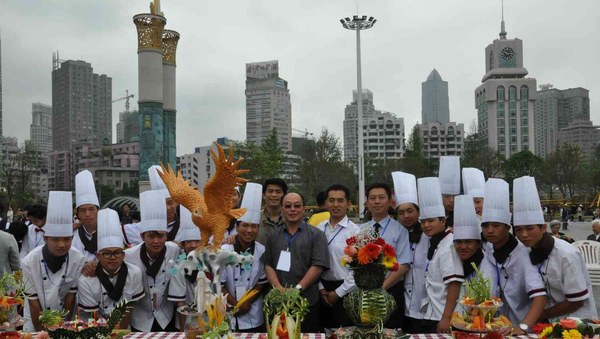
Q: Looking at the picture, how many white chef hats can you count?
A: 14